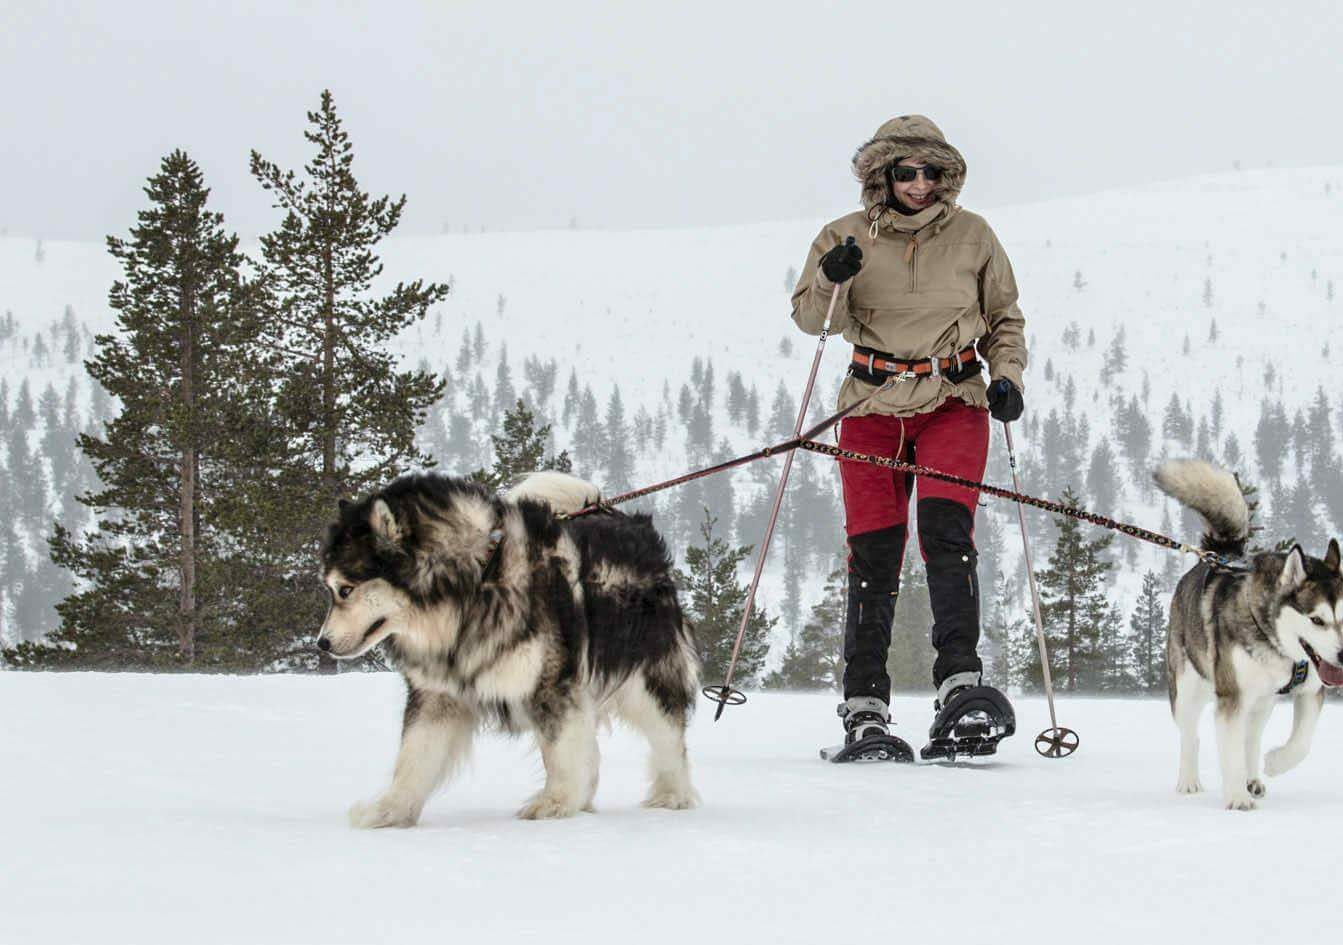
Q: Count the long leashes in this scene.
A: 2